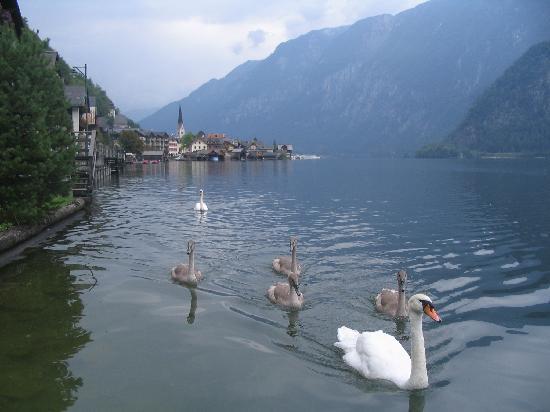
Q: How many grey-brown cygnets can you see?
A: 4